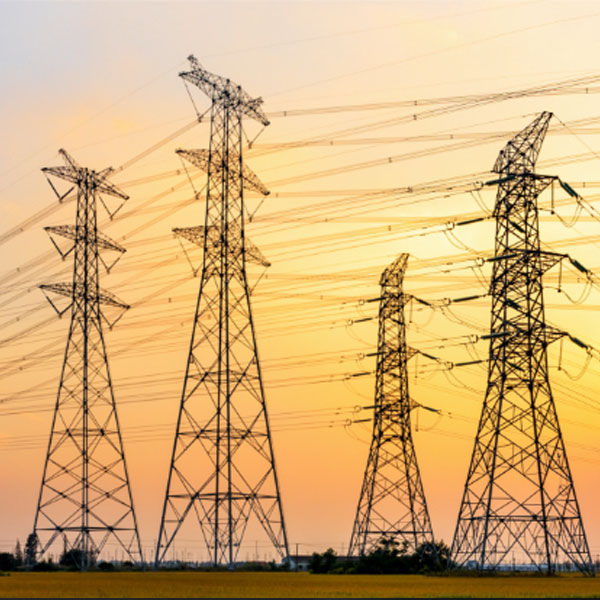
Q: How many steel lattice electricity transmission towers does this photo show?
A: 4